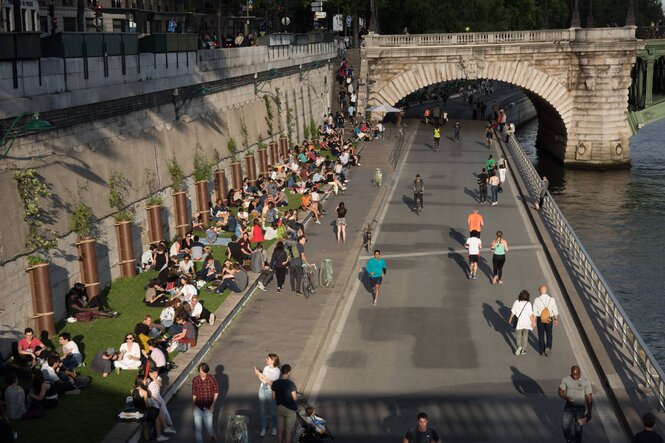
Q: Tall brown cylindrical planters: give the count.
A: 12